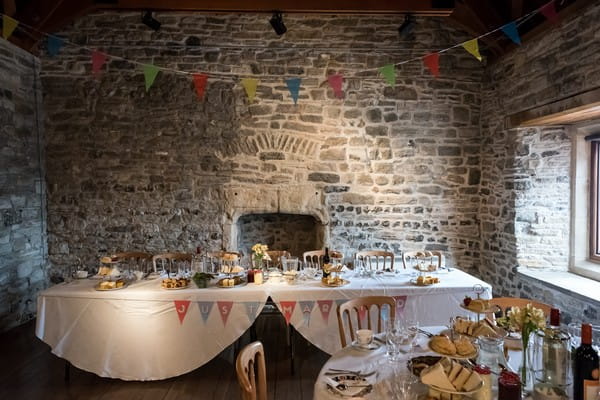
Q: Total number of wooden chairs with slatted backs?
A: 10